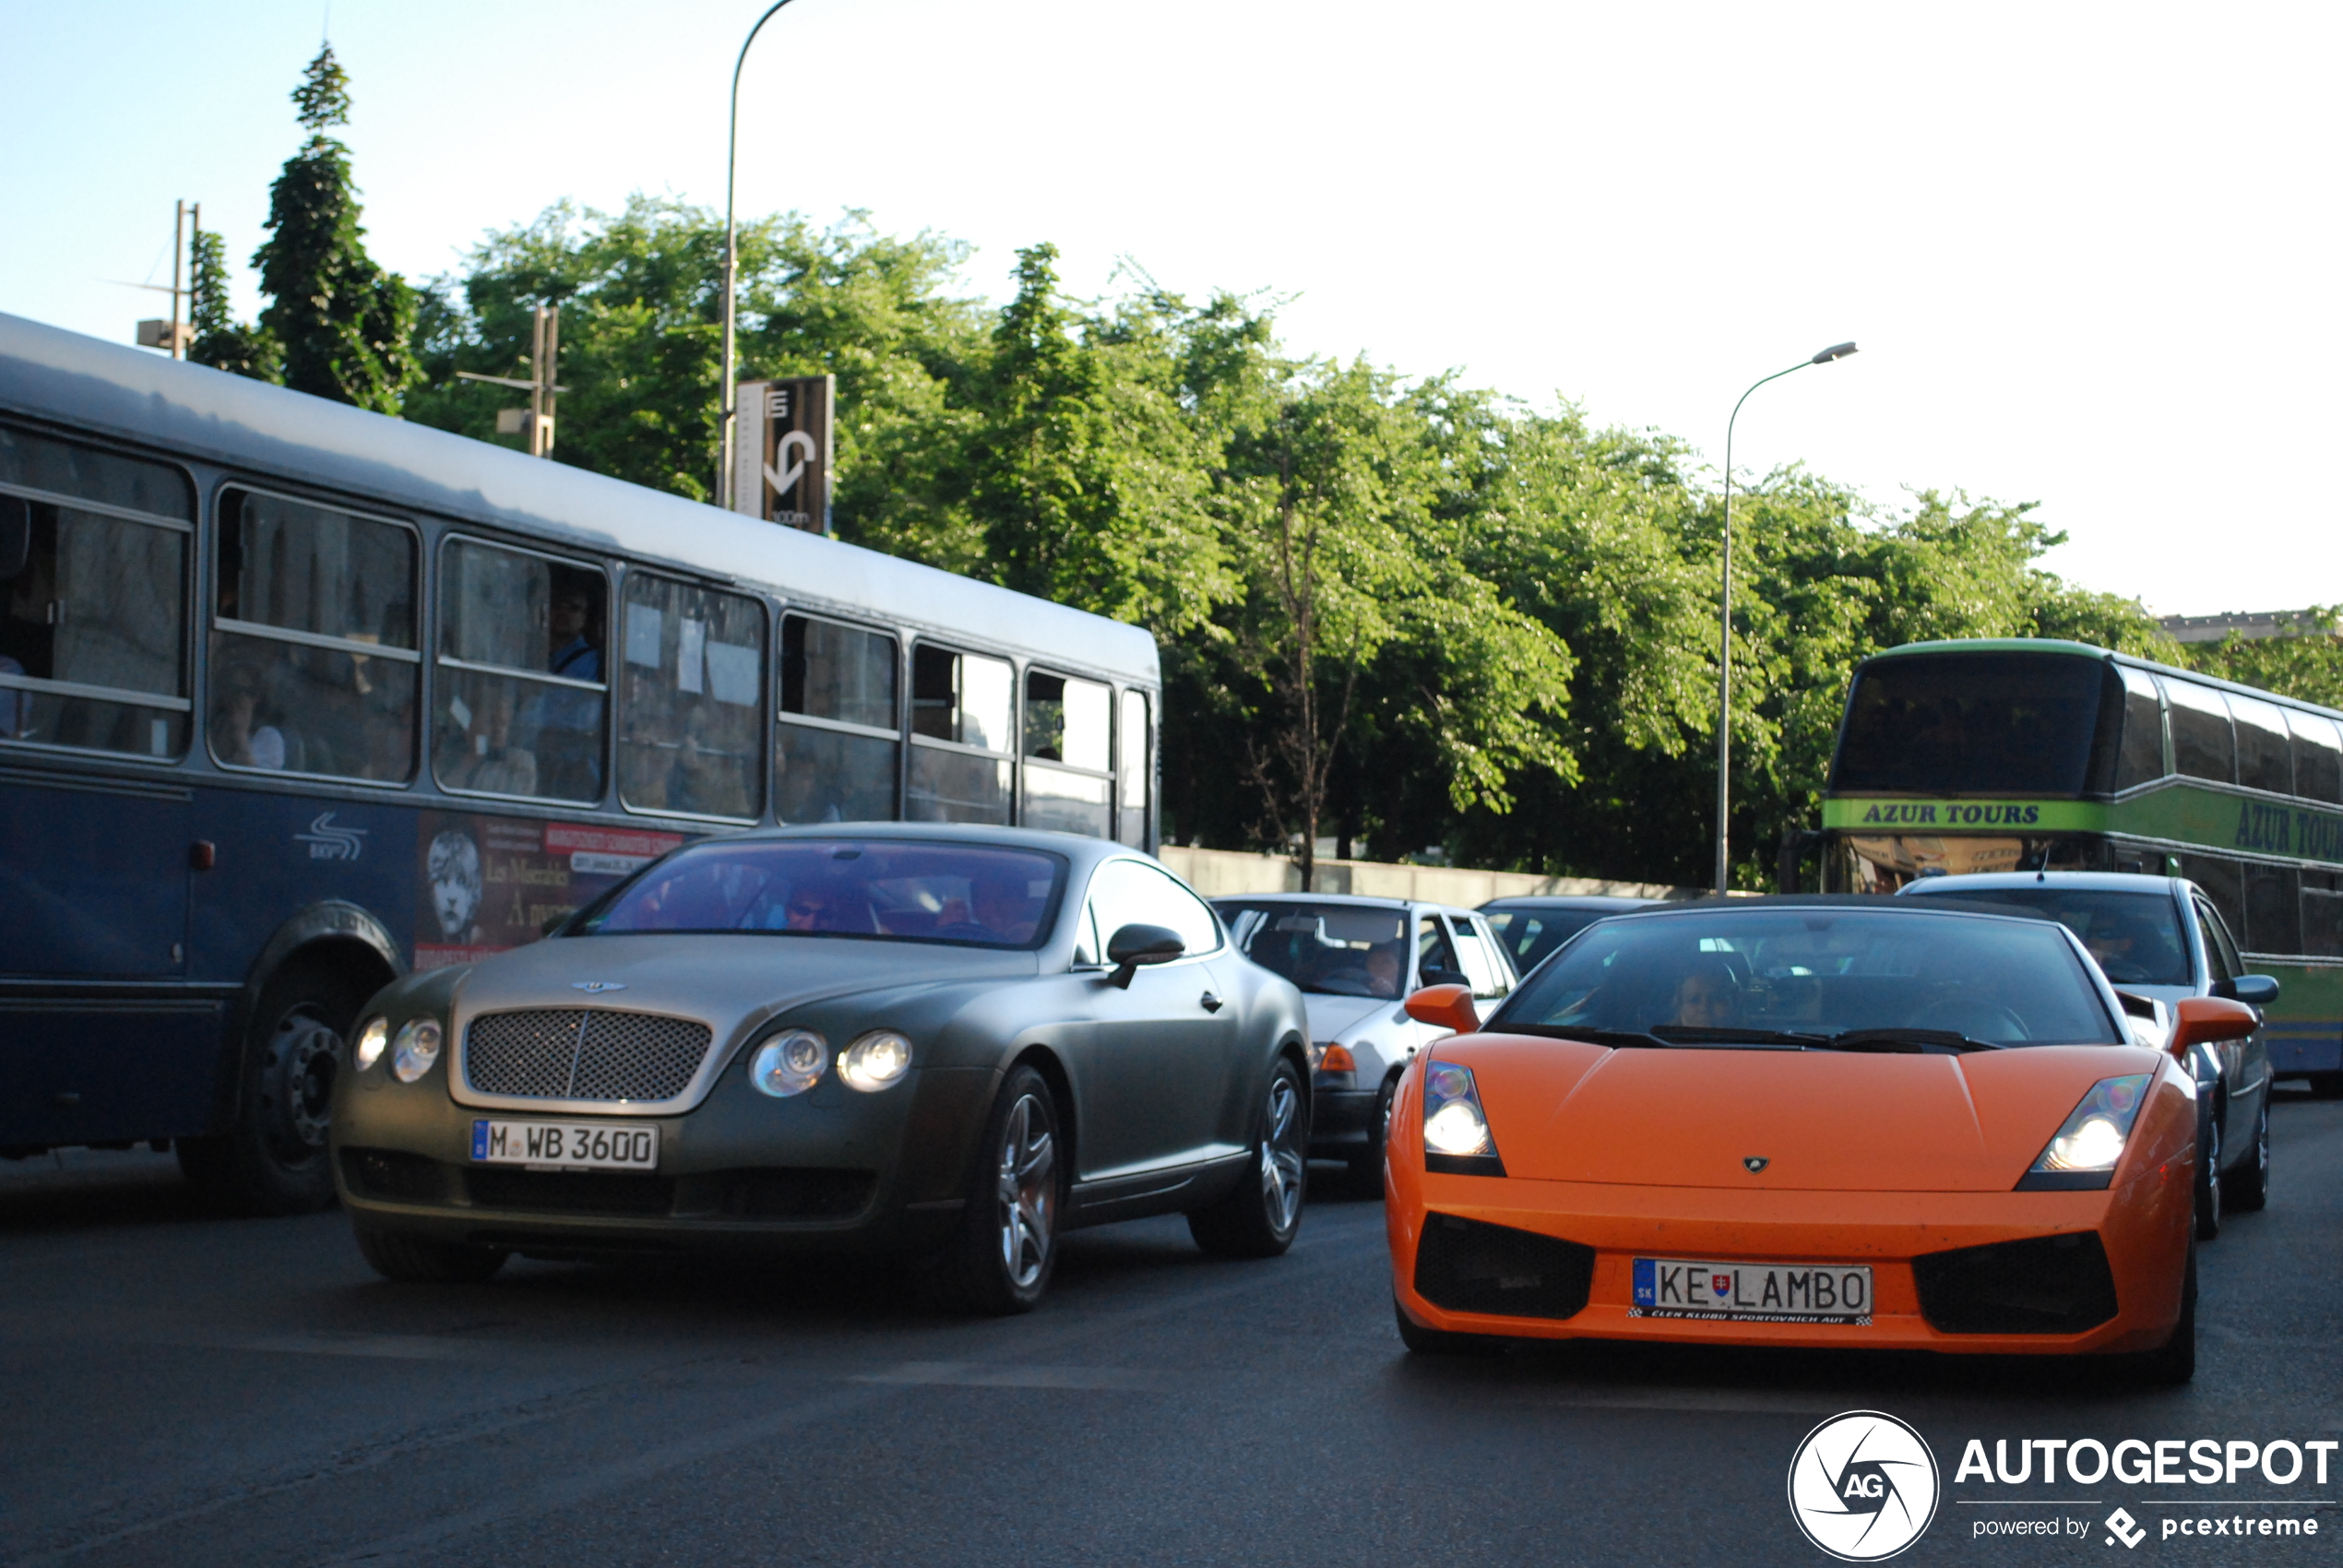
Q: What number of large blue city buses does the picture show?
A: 1